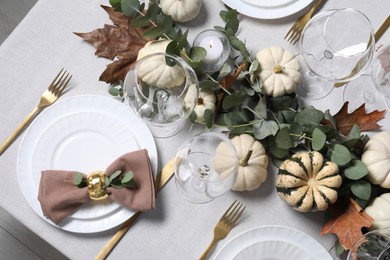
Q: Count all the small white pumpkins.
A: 7